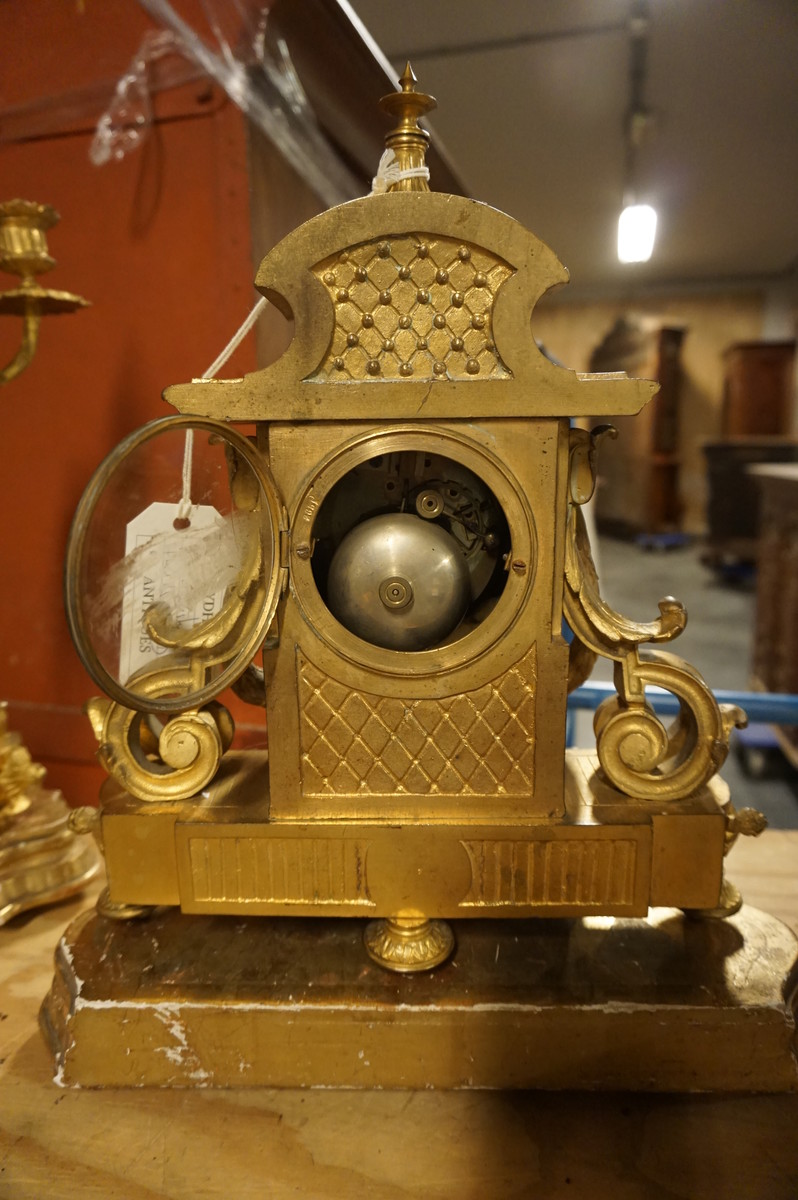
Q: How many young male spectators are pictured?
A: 0